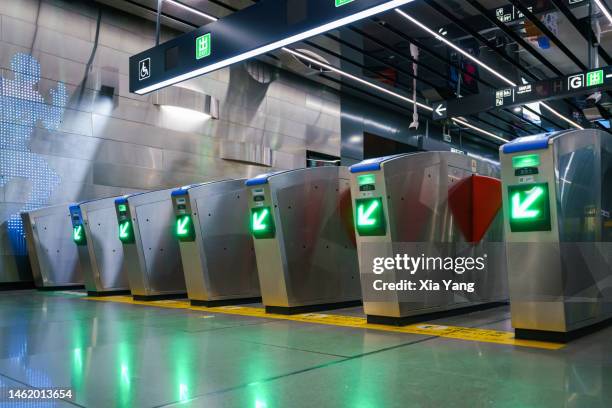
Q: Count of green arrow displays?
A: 6